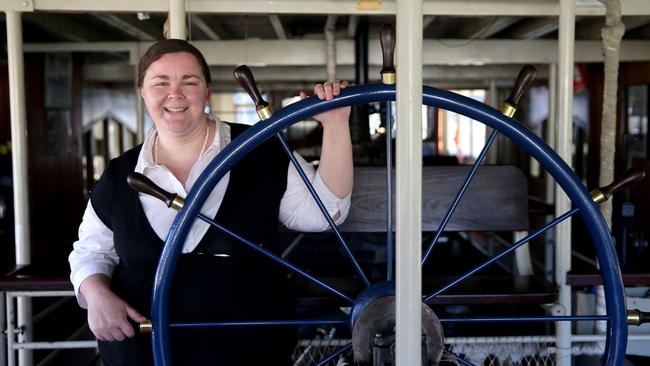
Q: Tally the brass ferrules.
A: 7